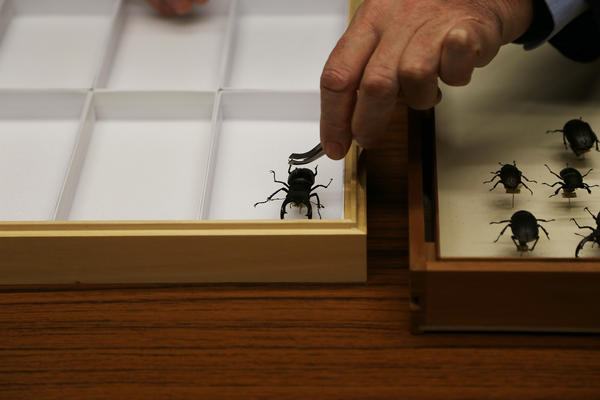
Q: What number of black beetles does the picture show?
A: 6